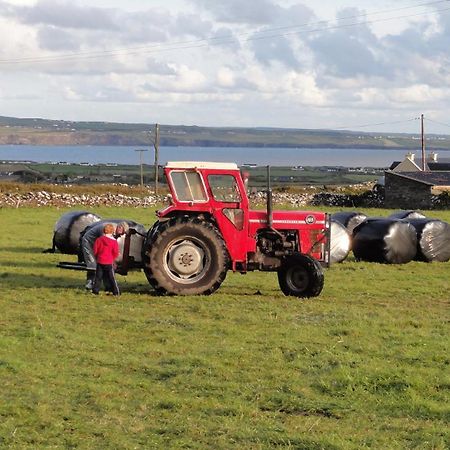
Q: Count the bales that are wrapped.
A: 7